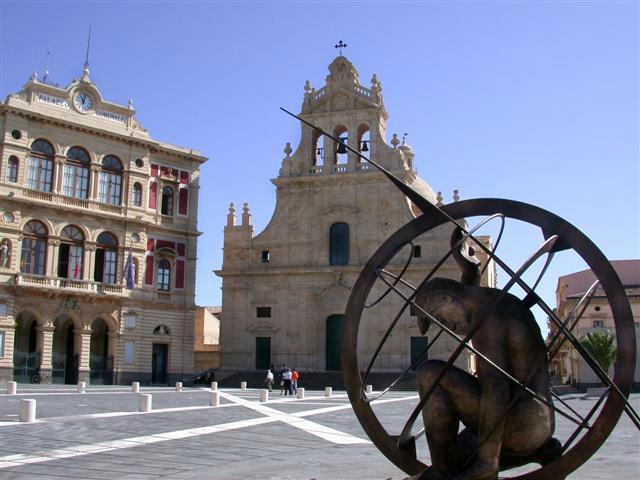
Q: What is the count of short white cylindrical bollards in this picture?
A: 13